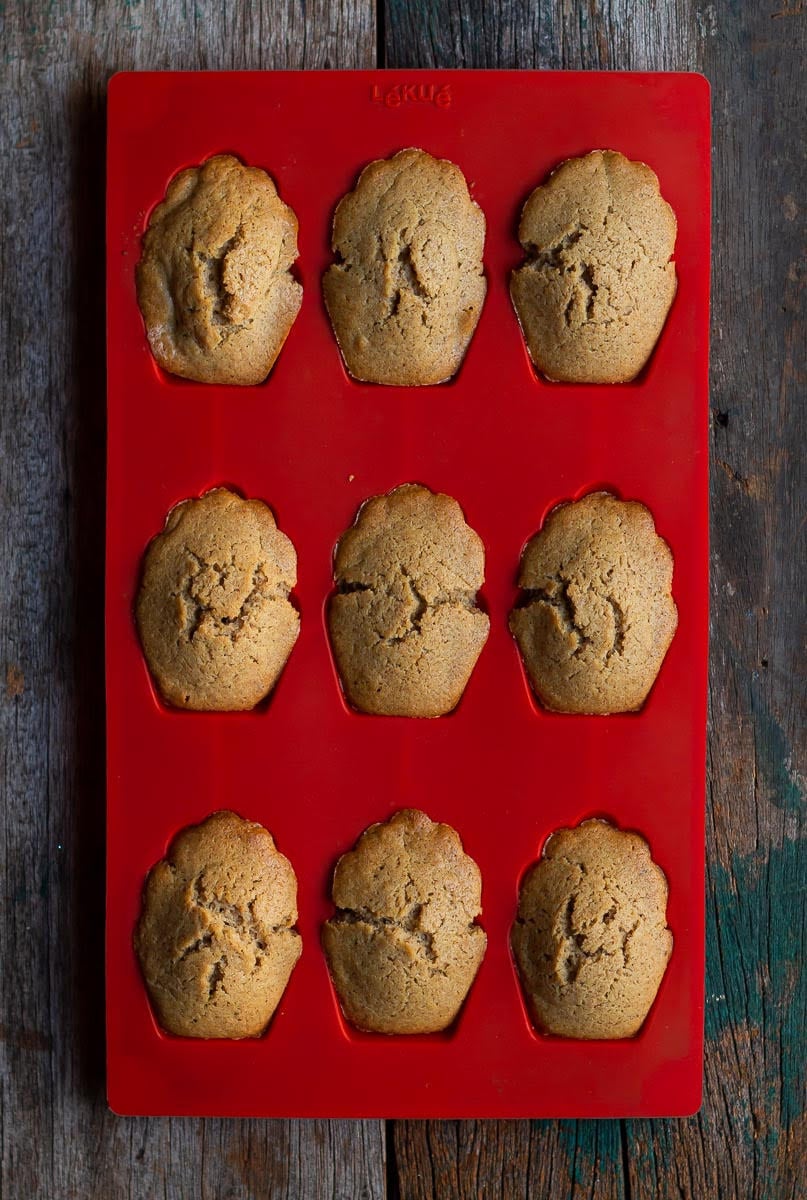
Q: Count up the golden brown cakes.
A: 9